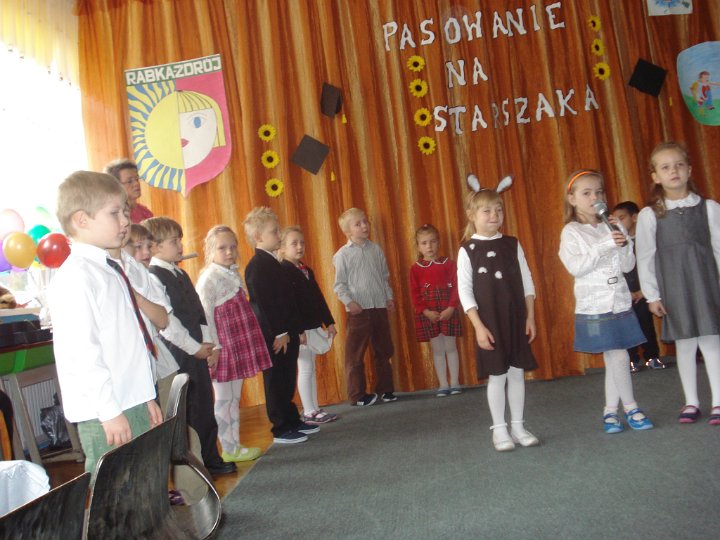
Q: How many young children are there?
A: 13